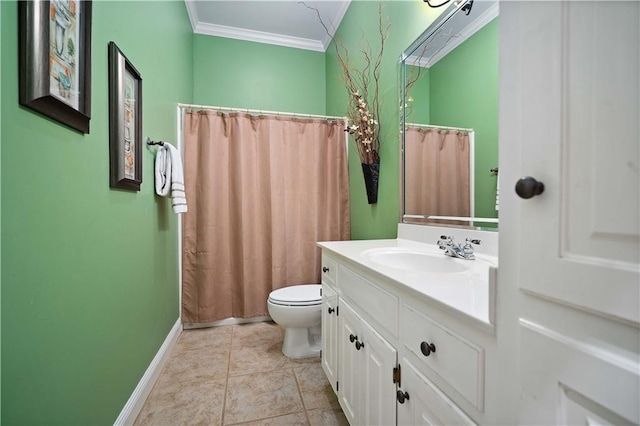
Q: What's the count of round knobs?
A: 7